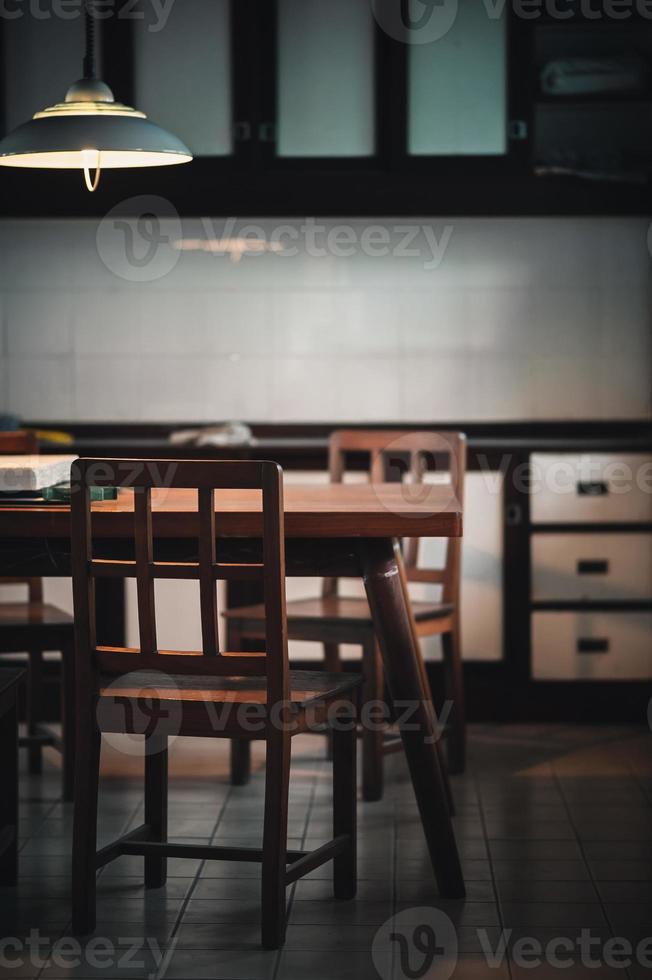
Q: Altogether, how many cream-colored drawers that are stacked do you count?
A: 3